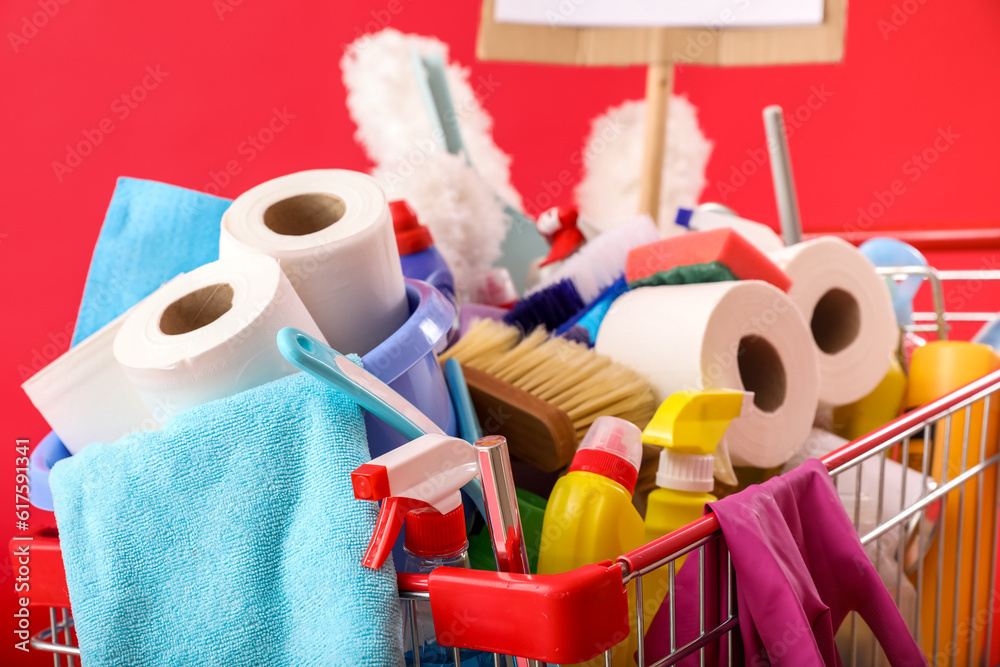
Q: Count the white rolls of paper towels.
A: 4